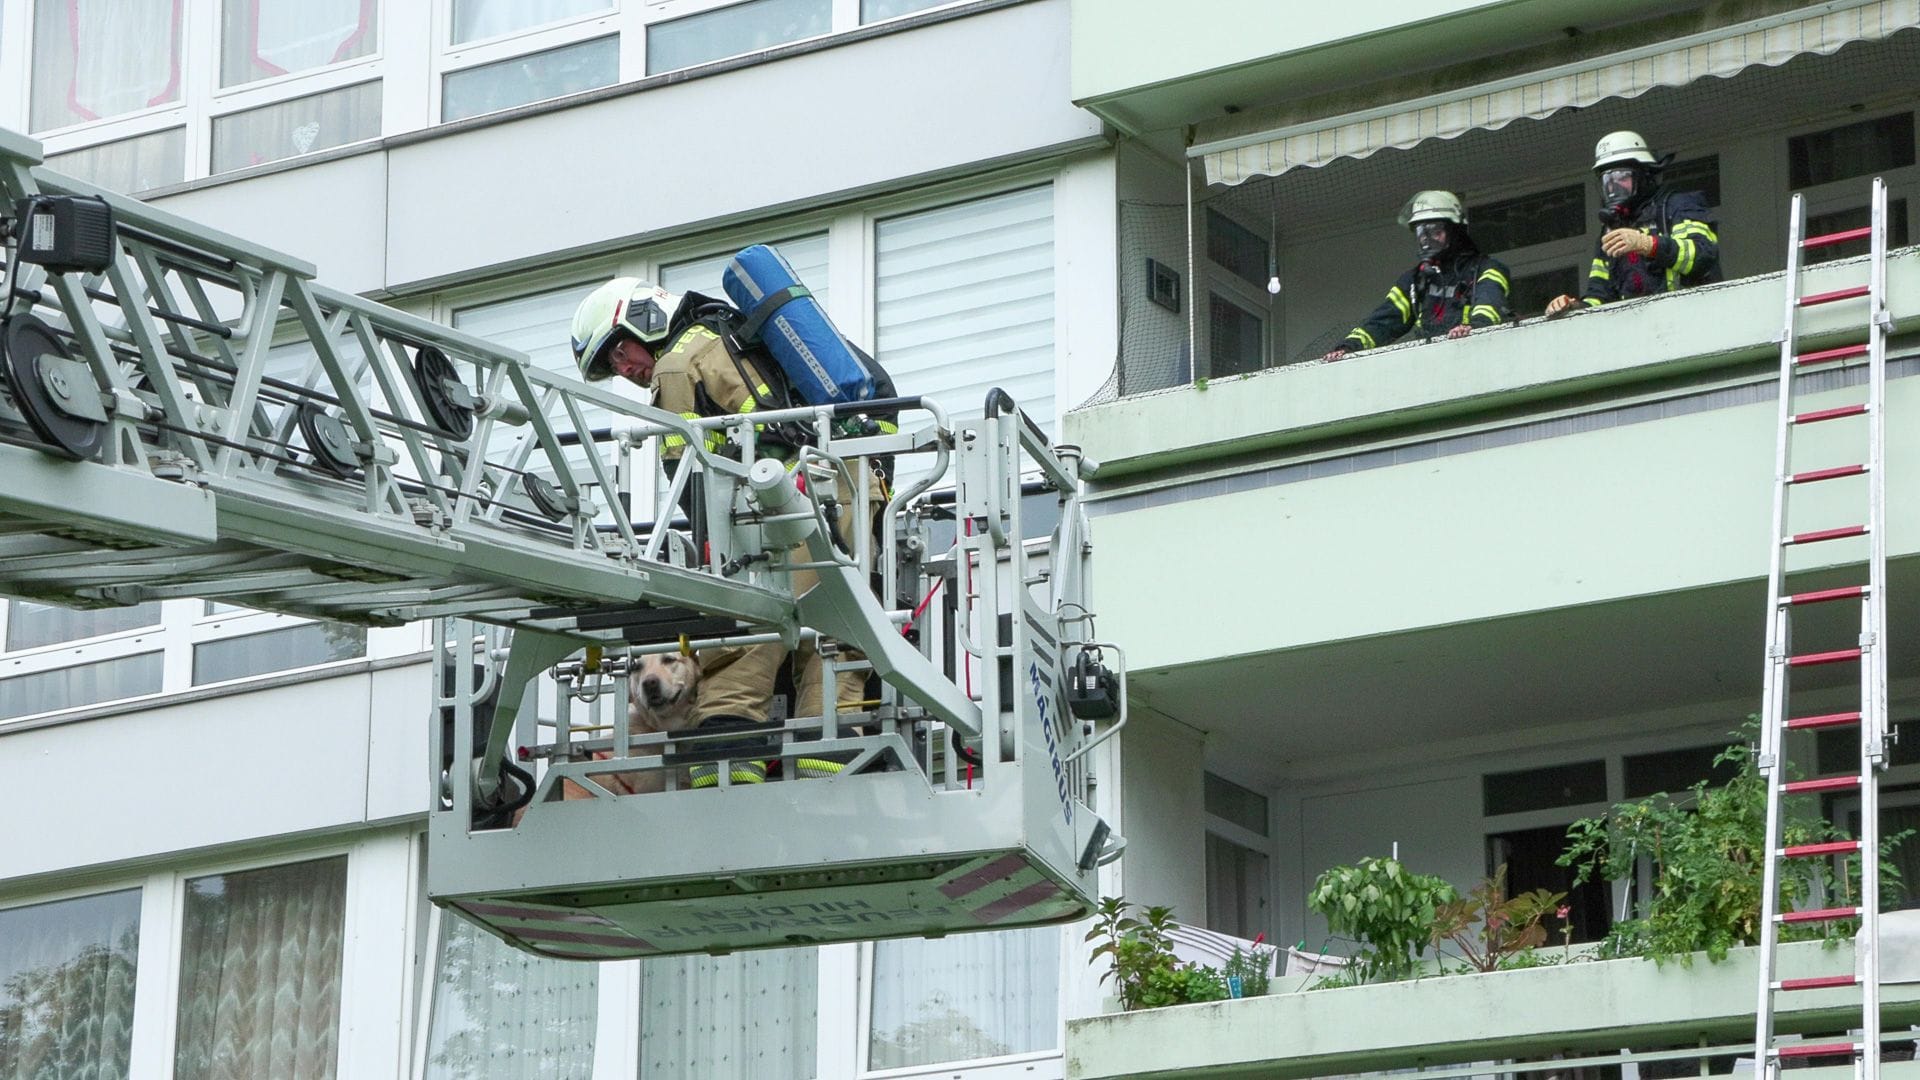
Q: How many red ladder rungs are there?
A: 14